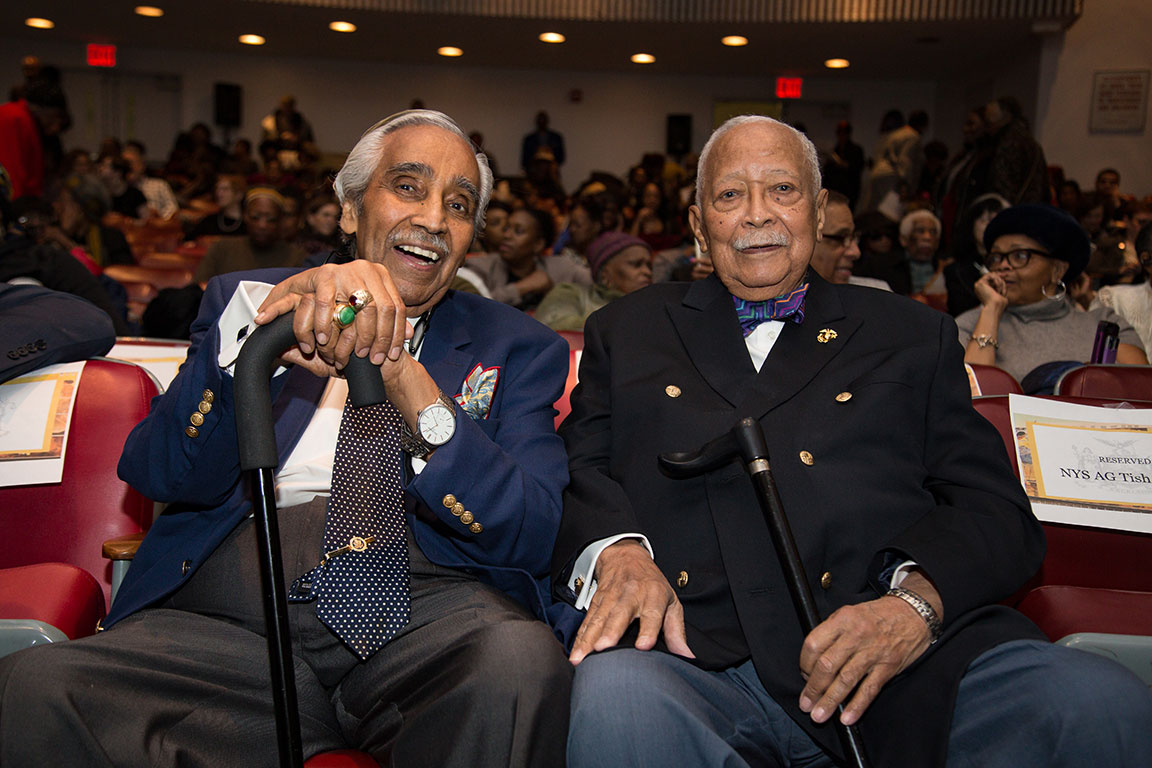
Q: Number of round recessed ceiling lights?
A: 9